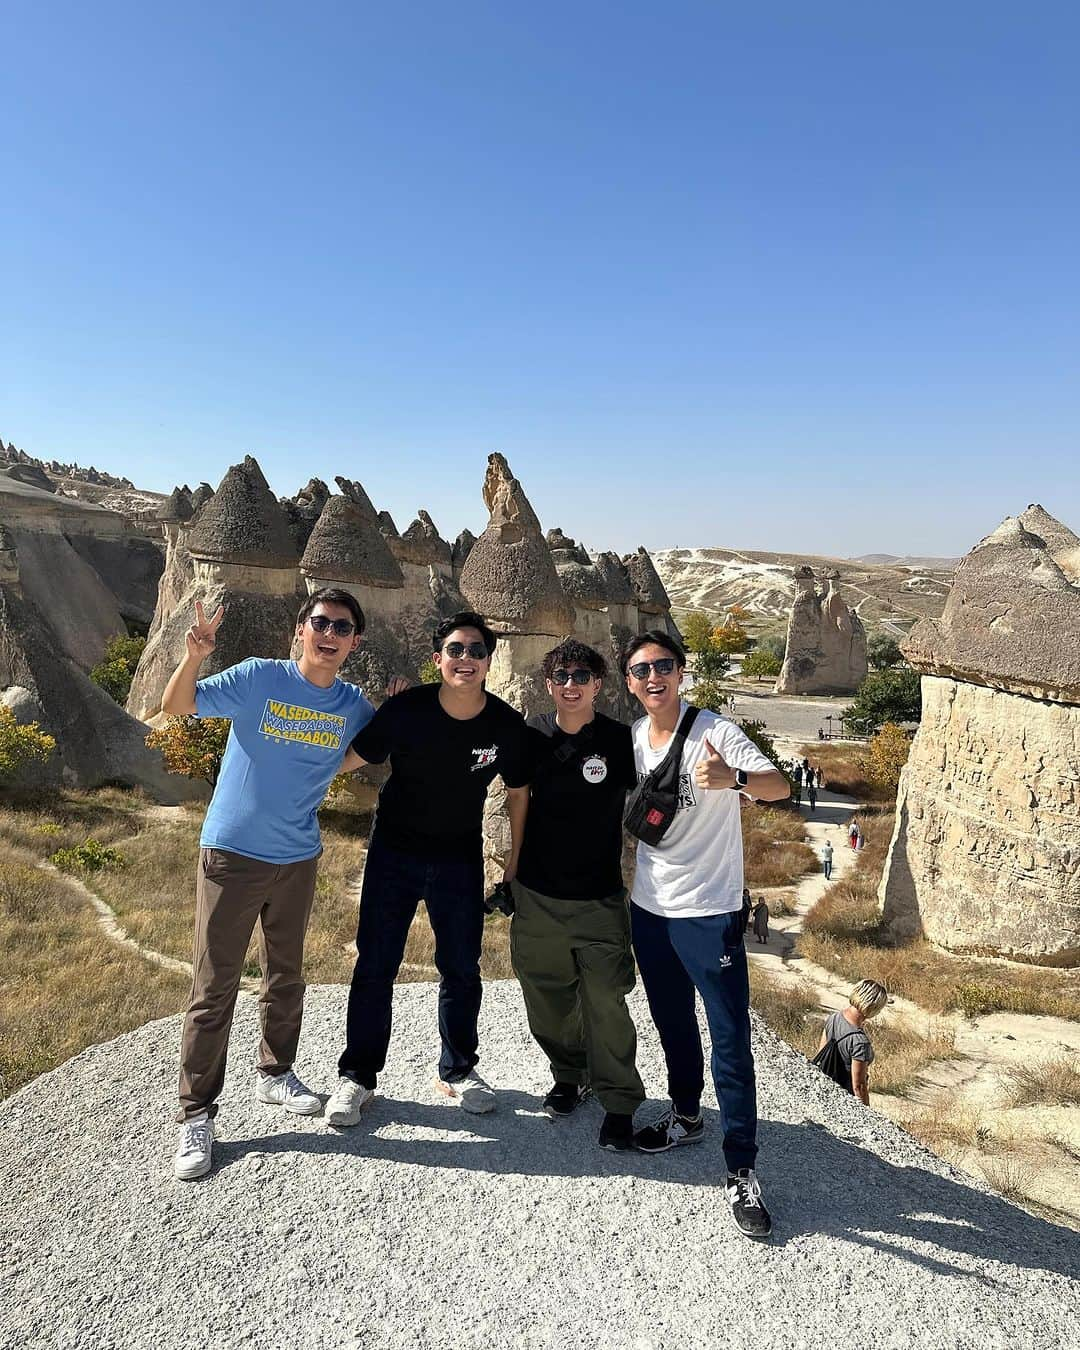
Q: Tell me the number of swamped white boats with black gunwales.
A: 0